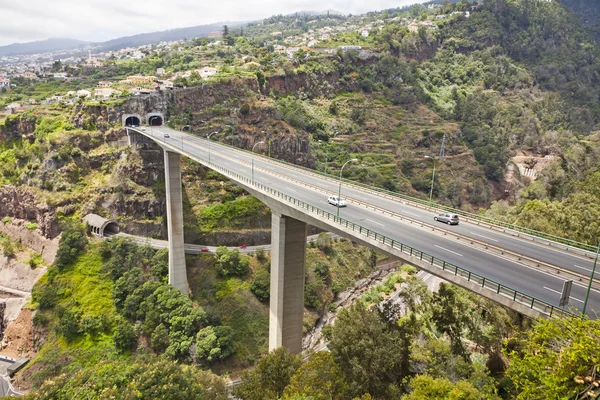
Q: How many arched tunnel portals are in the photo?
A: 3